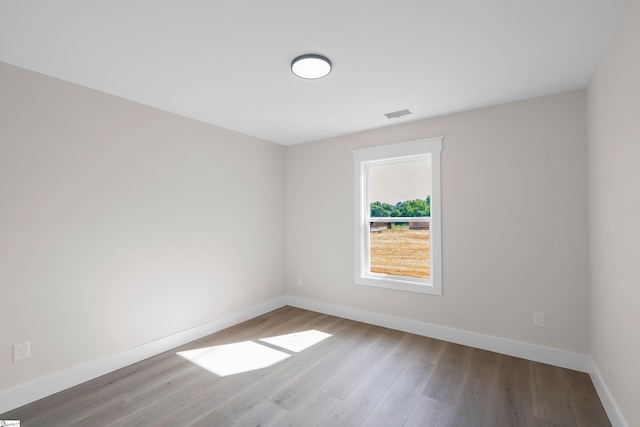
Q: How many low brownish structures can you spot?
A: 2